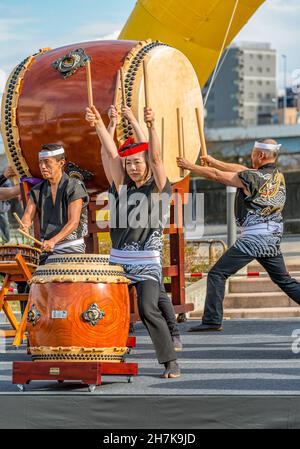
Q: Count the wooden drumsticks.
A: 8